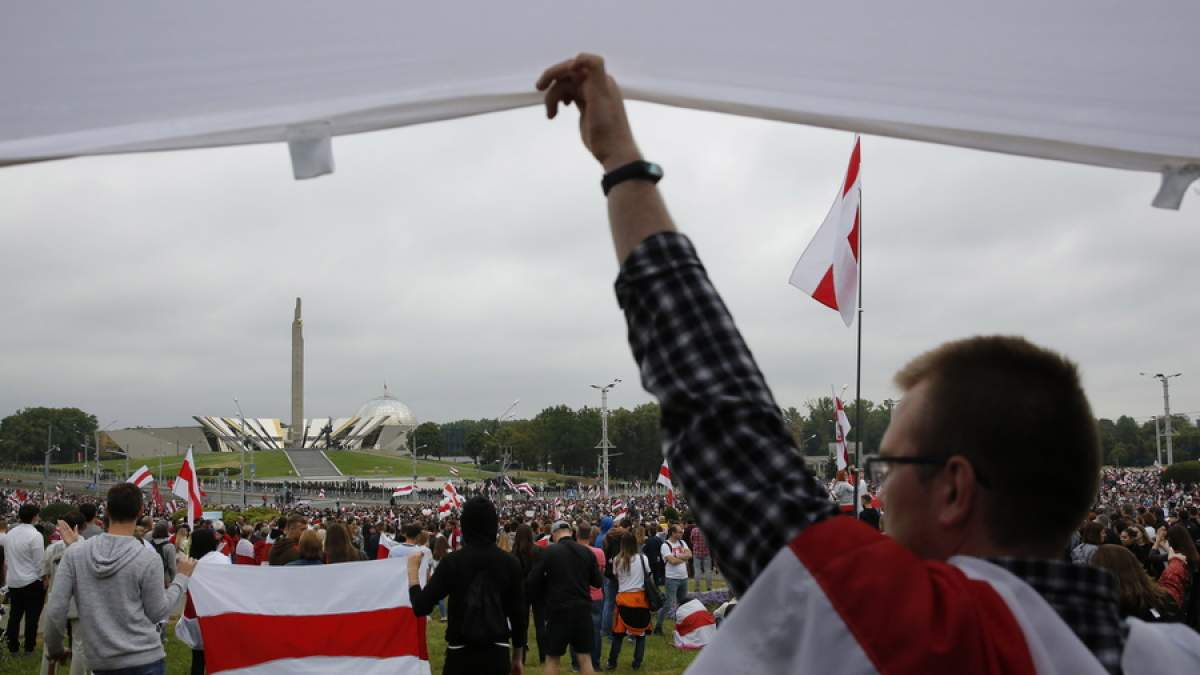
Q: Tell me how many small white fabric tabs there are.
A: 2